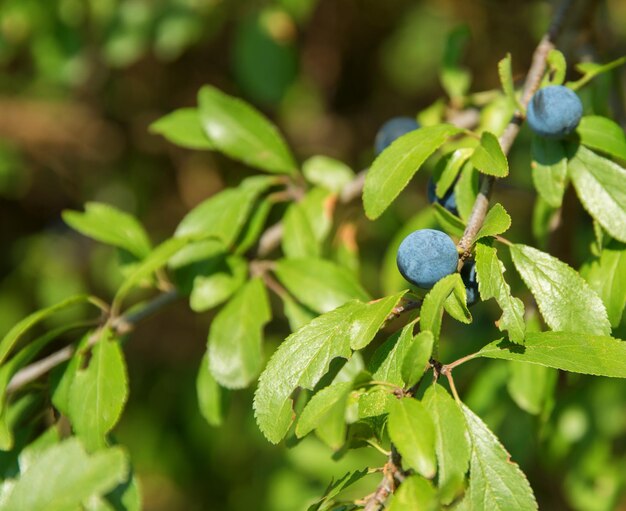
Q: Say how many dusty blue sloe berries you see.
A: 5